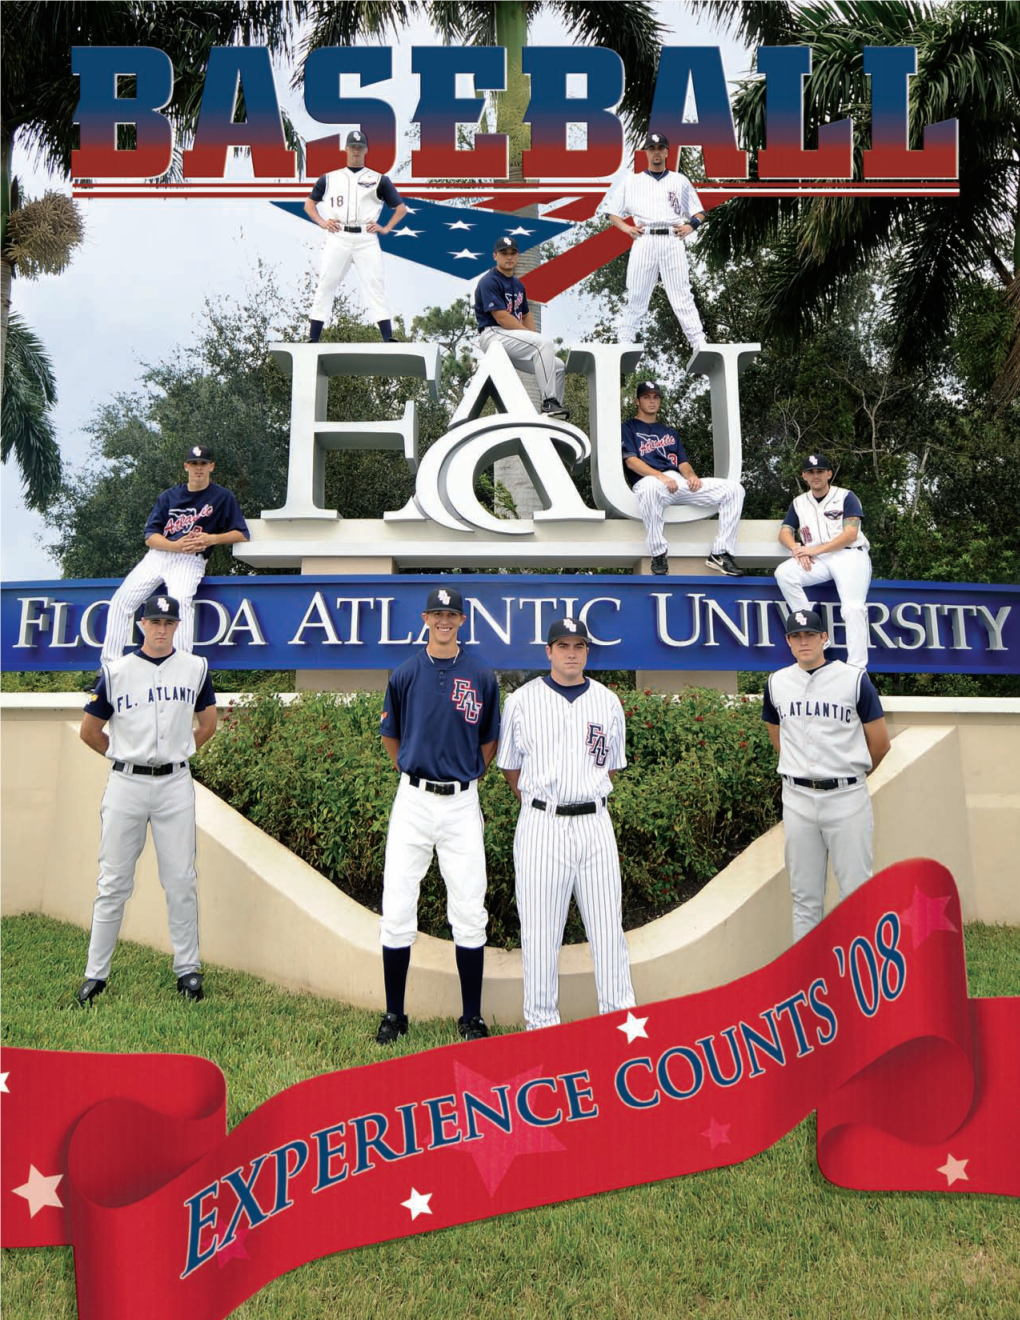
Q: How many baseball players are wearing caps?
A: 10